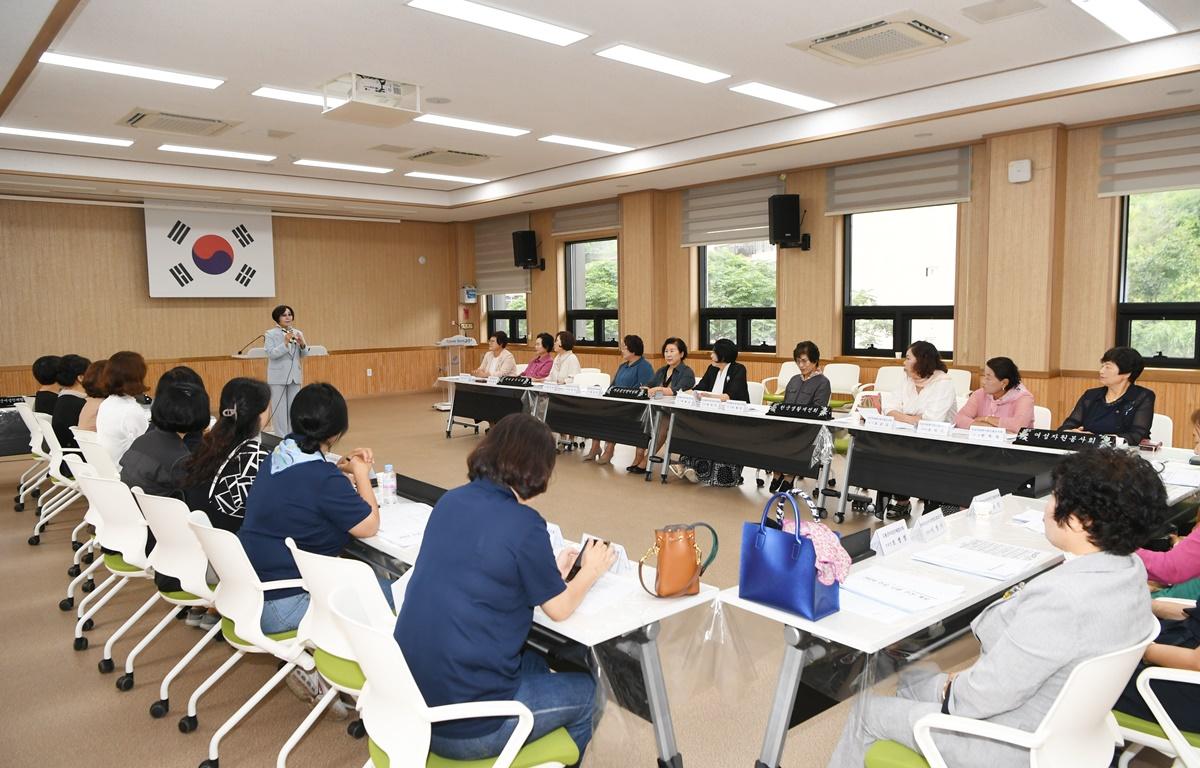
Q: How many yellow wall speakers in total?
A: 0